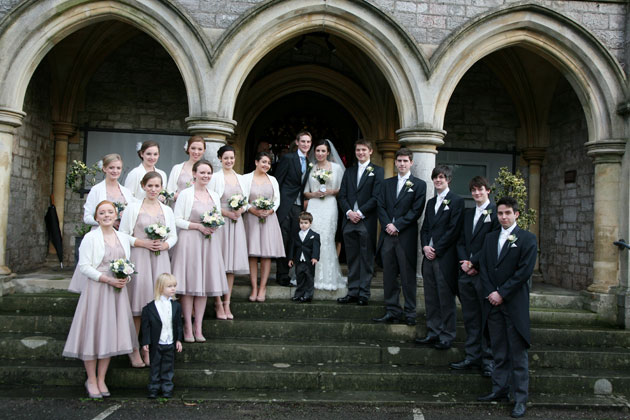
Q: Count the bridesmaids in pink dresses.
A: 8